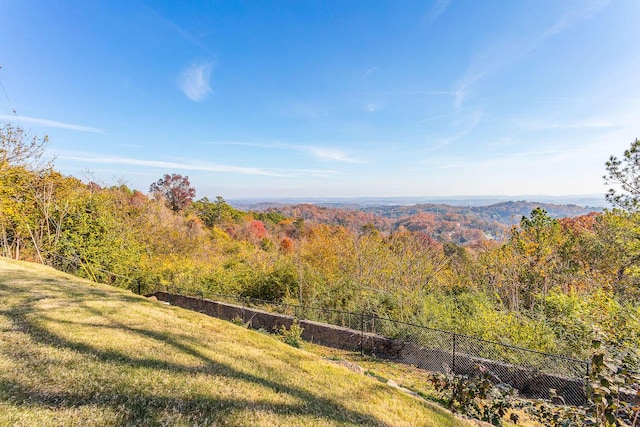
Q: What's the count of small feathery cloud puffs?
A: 1